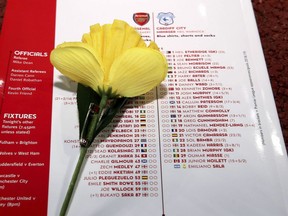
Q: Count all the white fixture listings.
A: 5